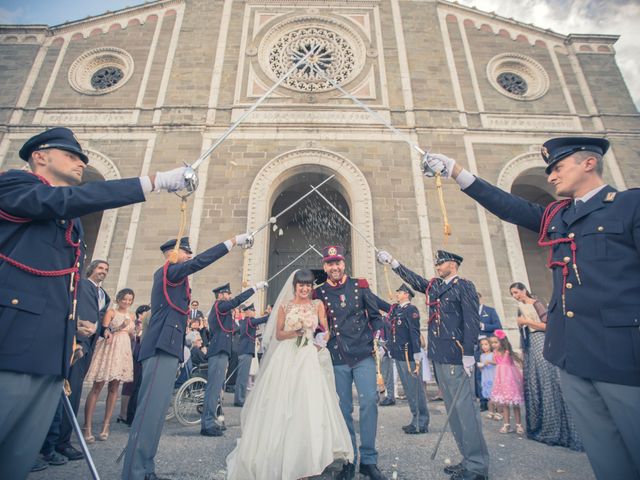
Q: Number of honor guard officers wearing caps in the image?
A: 7